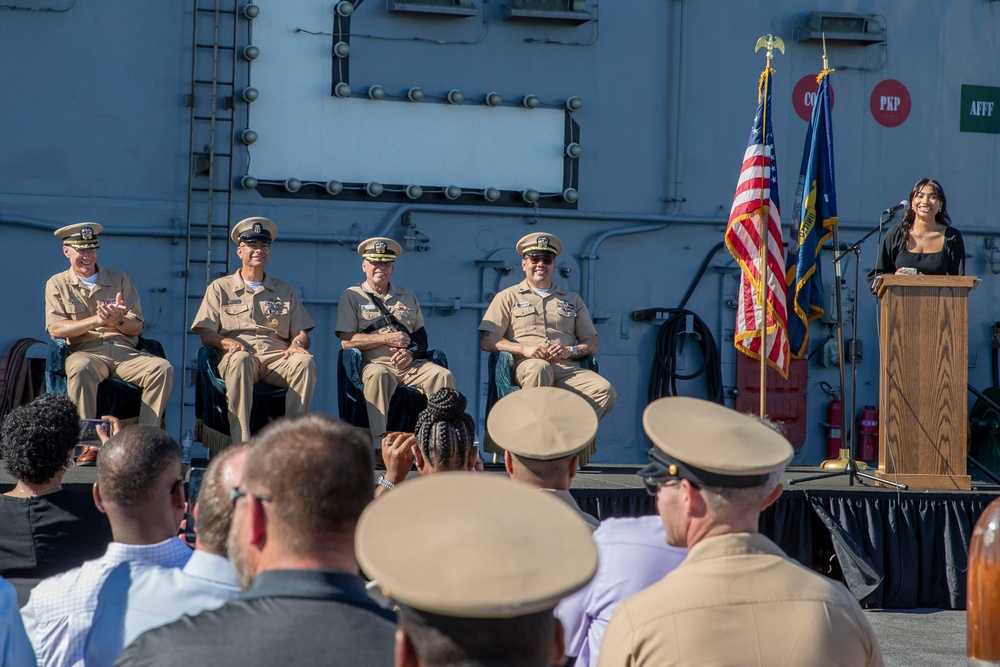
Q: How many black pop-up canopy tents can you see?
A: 0